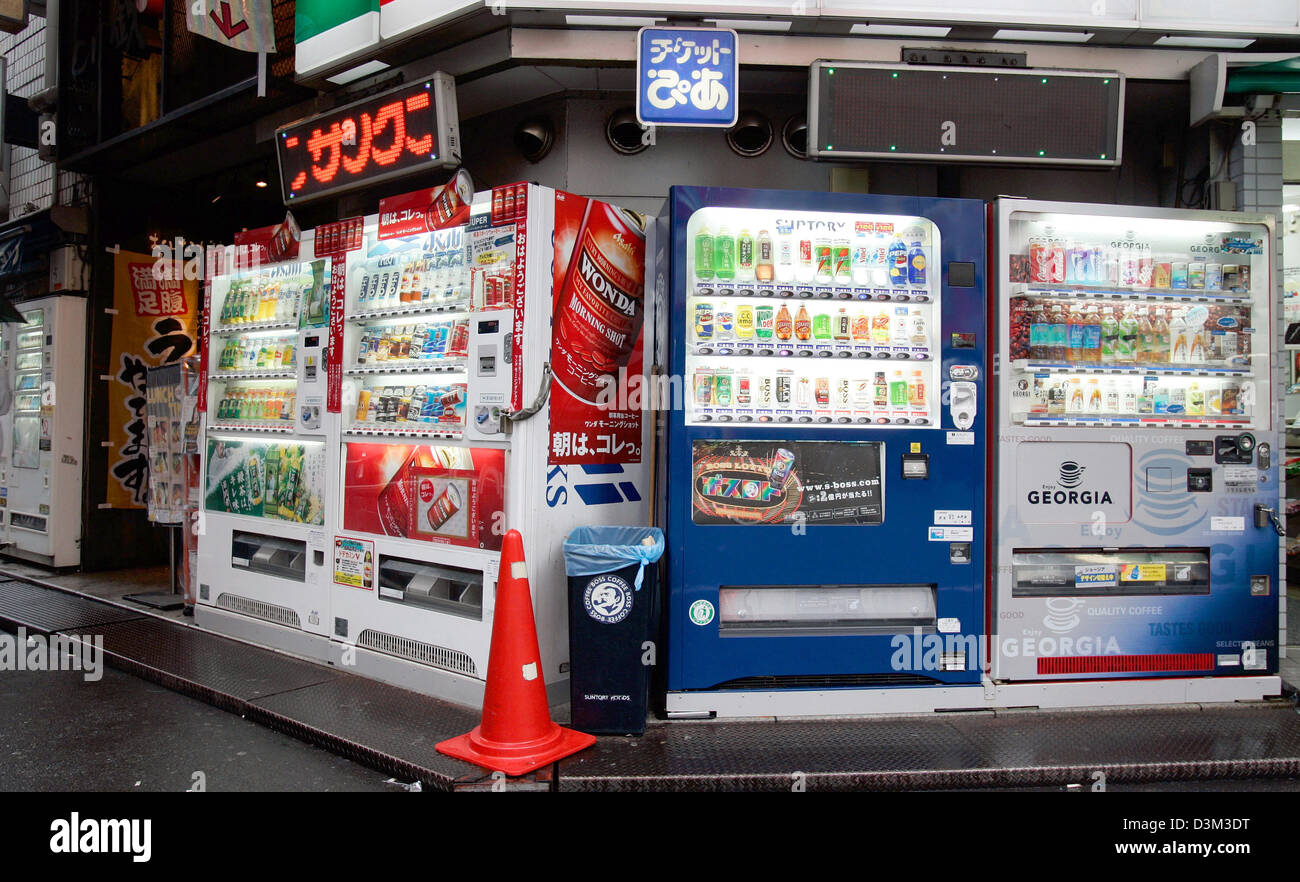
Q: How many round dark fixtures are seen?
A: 4